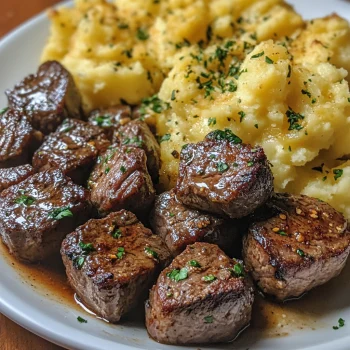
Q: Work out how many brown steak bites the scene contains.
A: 13